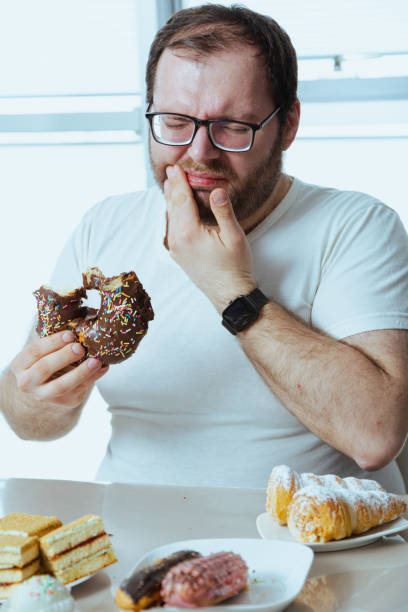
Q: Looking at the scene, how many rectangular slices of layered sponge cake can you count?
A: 3